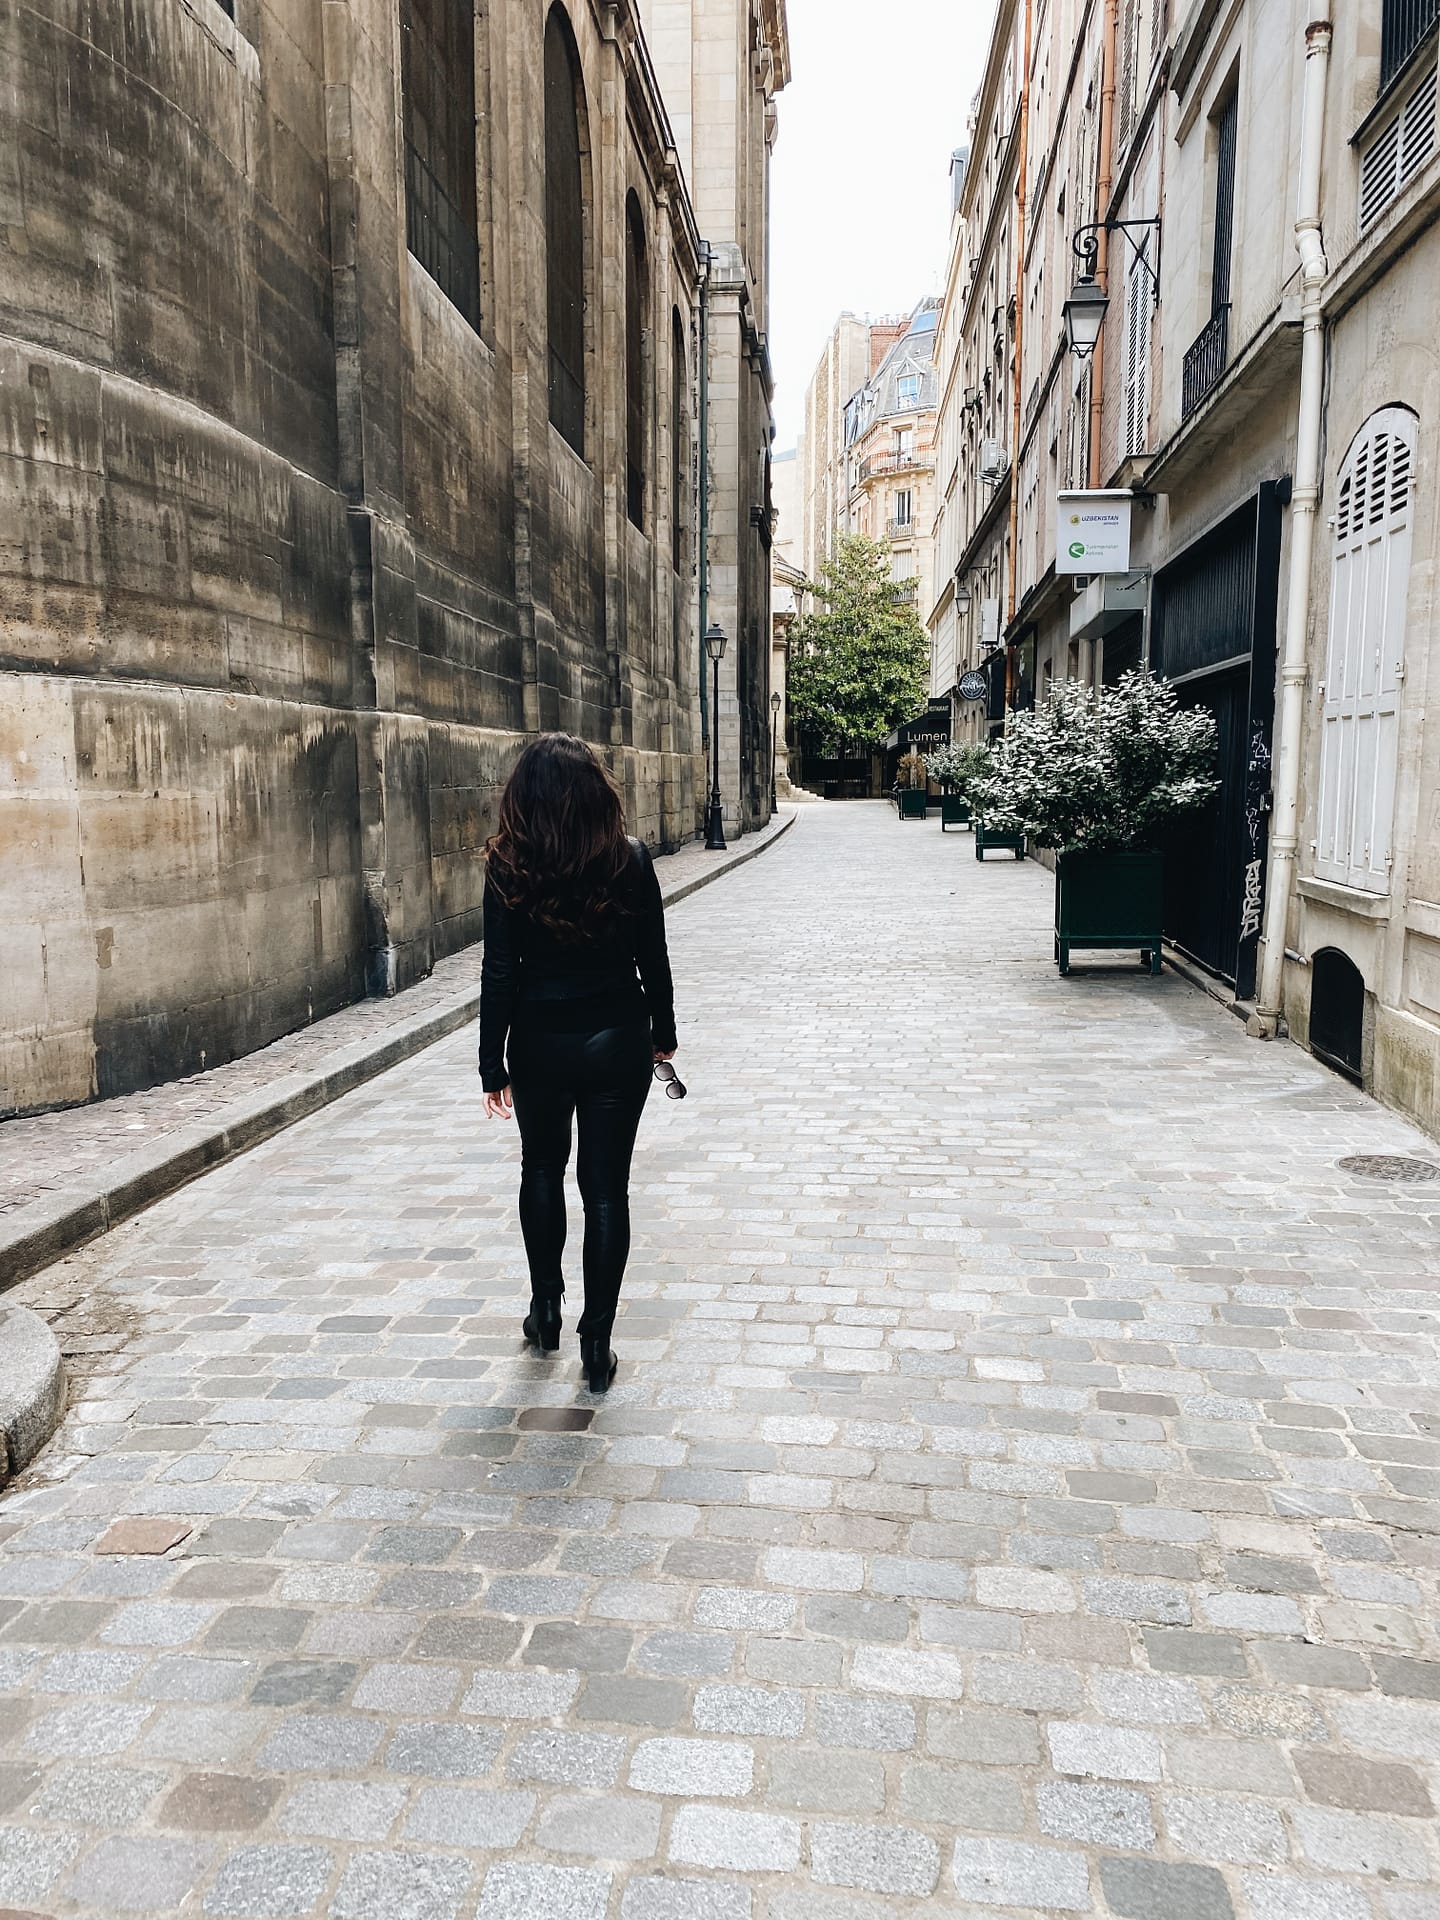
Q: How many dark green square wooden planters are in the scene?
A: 4